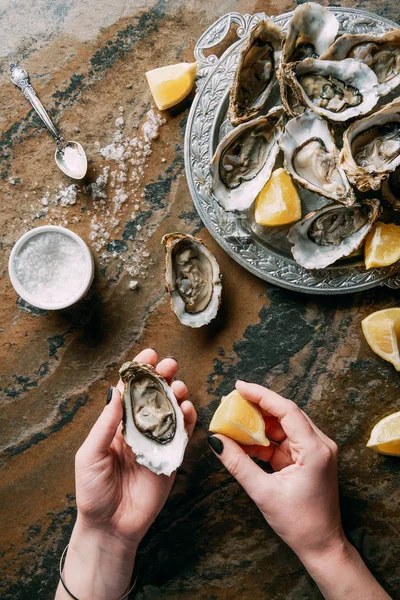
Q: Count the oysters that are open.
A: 11